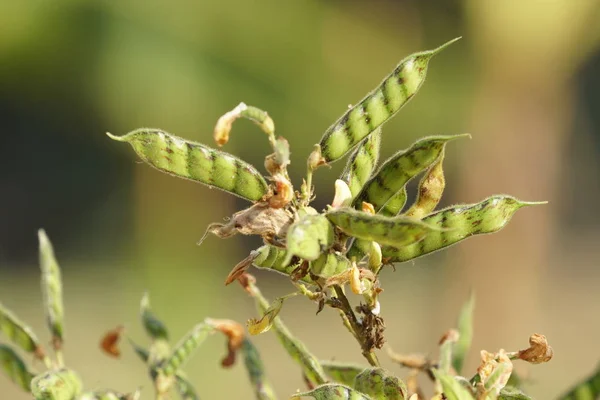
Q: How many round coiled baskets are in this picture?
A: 0